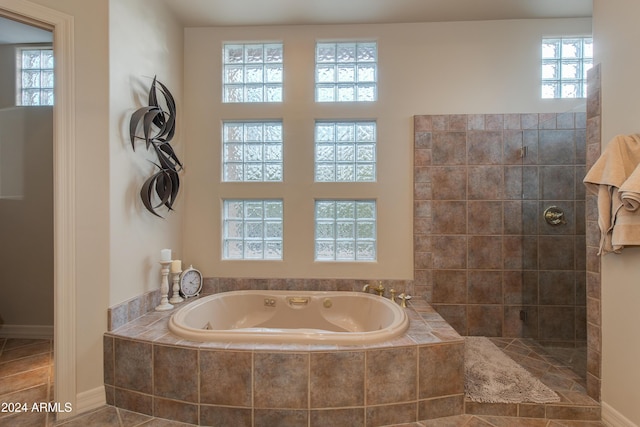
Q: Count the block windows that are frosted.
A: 8